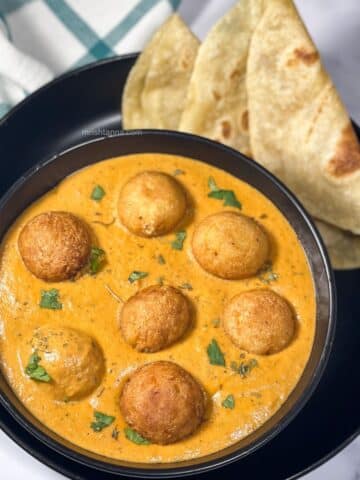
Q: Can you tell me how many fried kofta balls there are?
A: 7